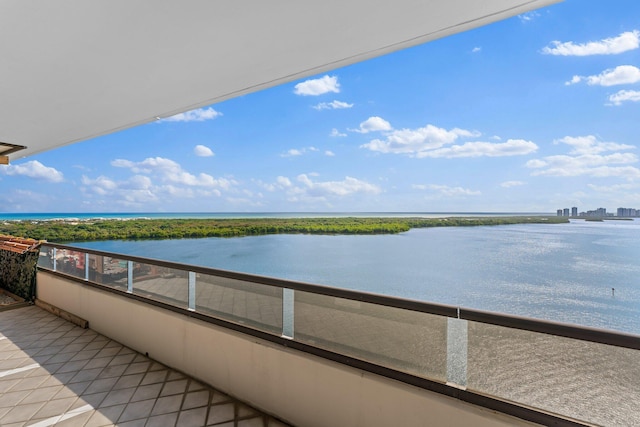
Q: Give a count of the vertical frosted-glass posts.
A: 6